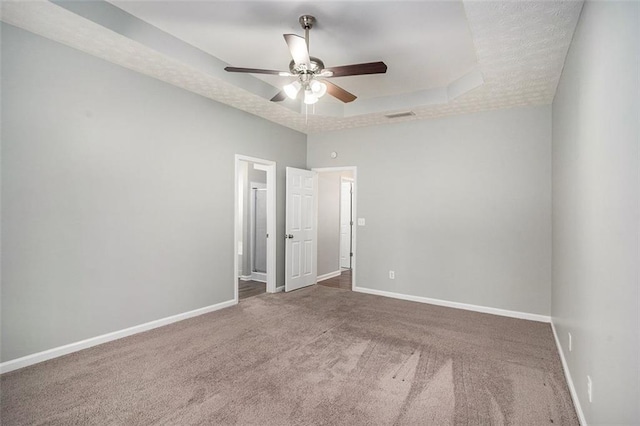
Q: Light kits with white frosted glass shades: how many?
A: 1